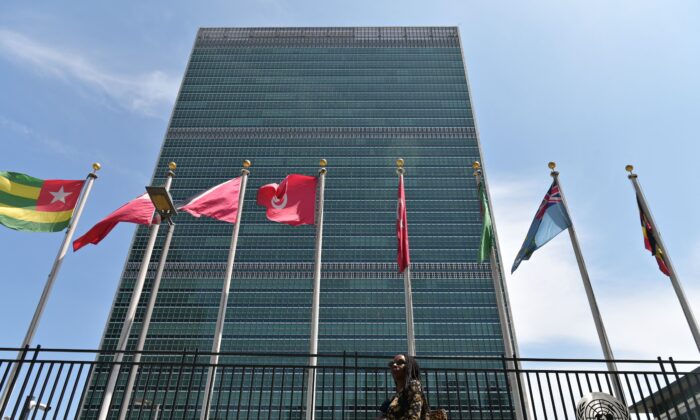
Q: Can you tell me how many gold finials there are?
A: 8